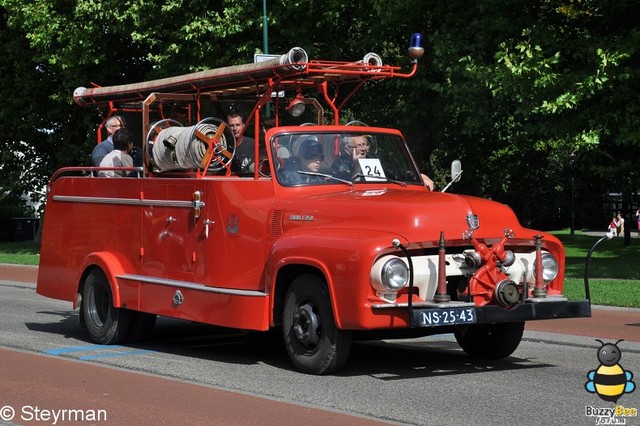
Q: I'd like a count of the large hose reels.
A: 1